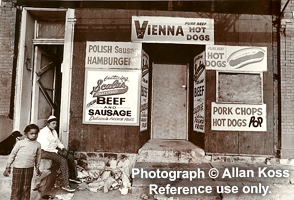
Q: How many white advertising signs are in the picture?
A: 7